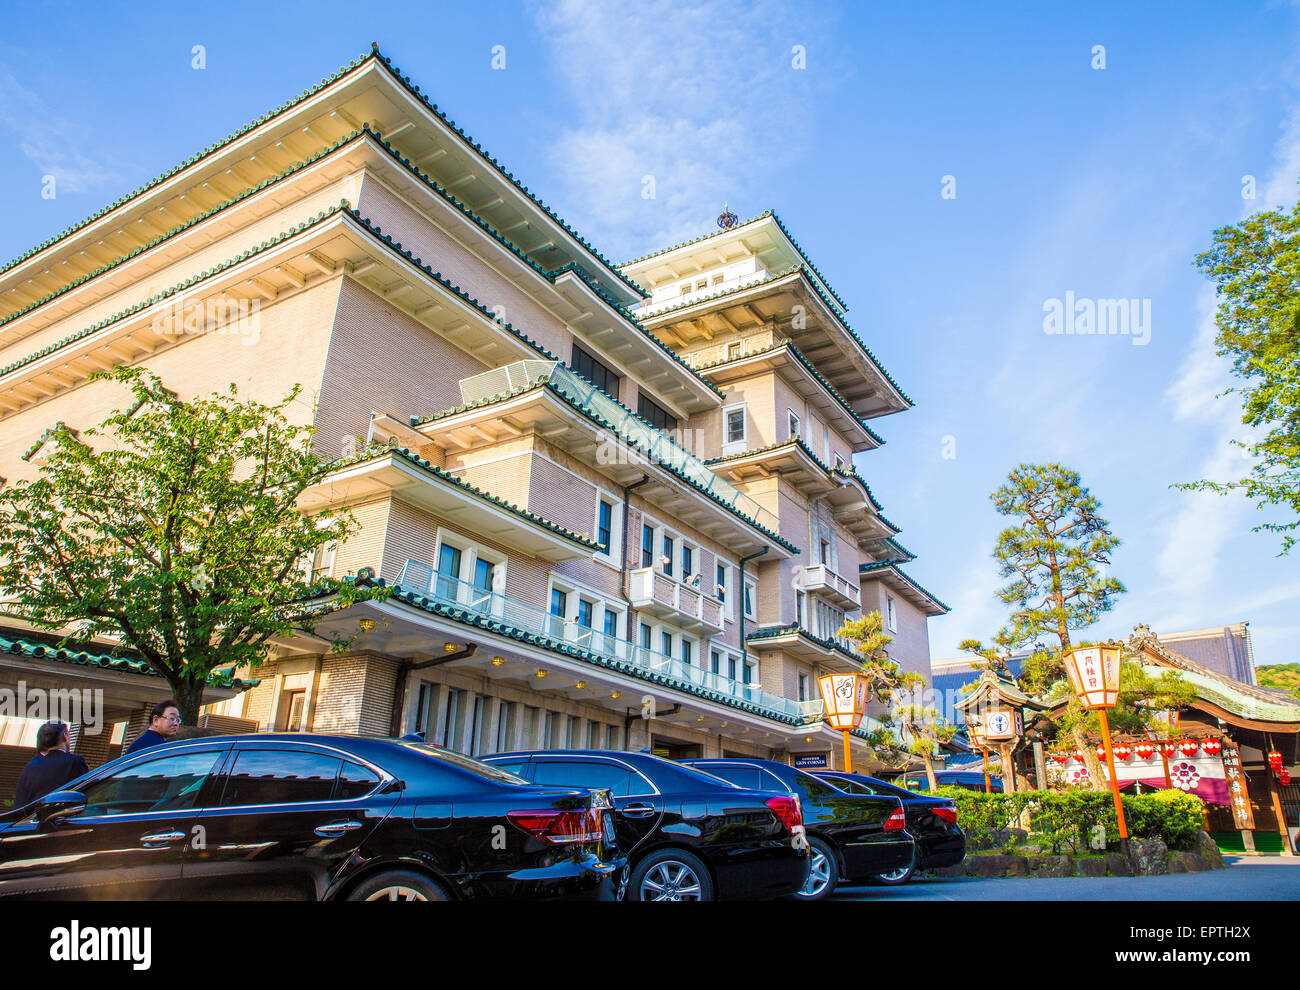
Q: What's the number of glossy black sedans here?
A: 4